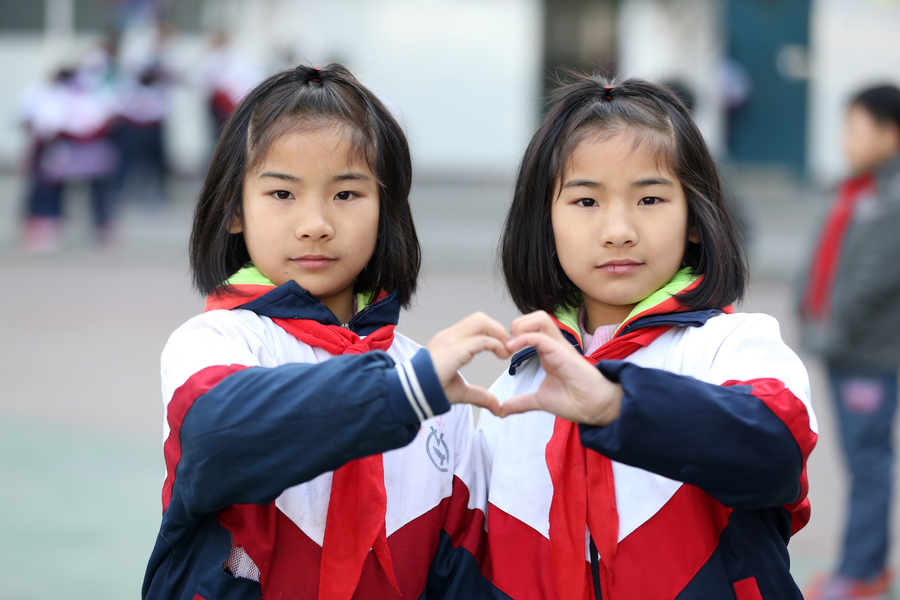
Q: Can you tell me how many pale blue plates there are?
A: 0